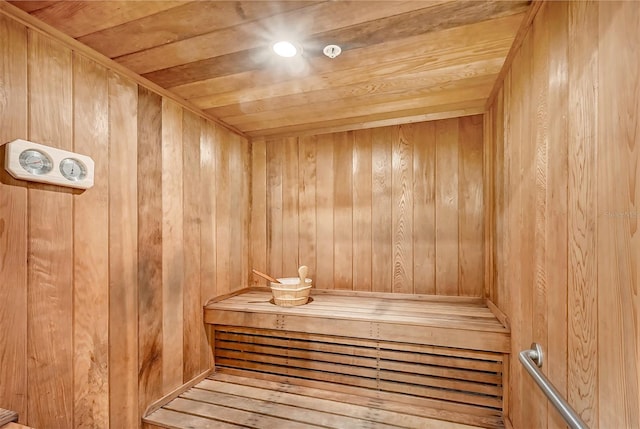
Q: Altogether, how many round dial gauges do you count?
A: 2